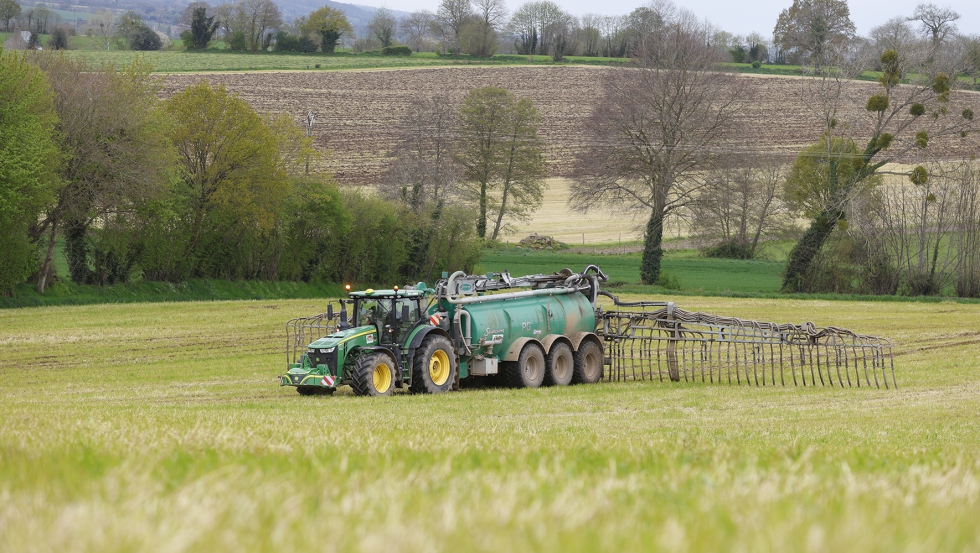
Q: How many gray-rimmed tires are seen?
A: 3